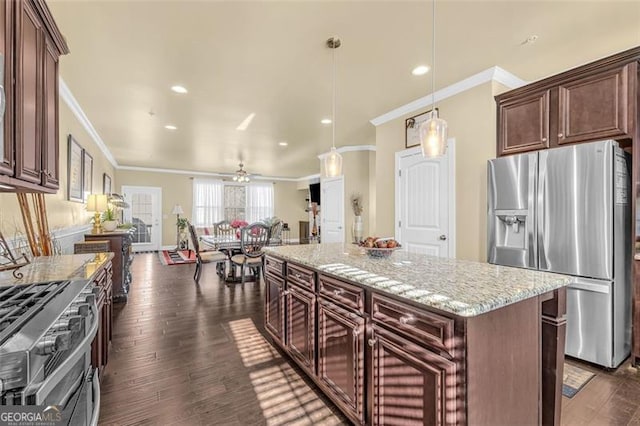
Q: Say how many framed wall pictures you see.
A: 4